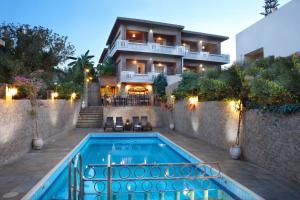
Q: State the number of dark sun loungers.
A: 4